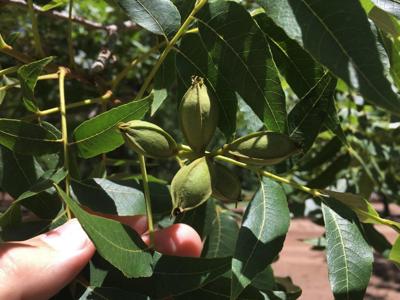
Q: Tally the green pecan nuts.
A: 5